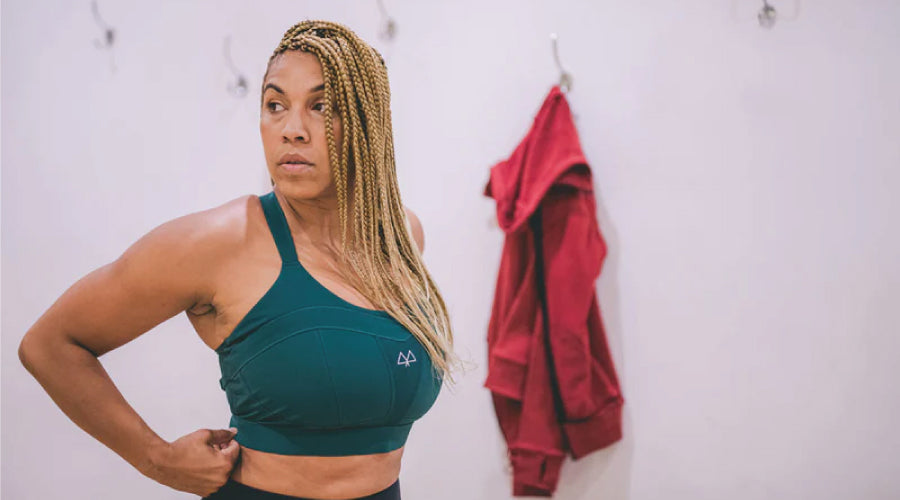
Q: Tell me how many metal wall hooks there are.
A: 5